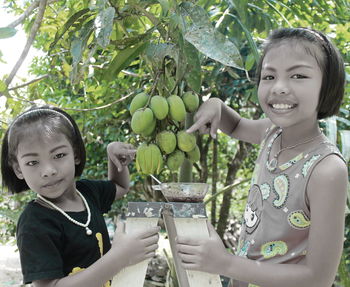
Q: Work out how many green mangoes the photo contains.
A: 11